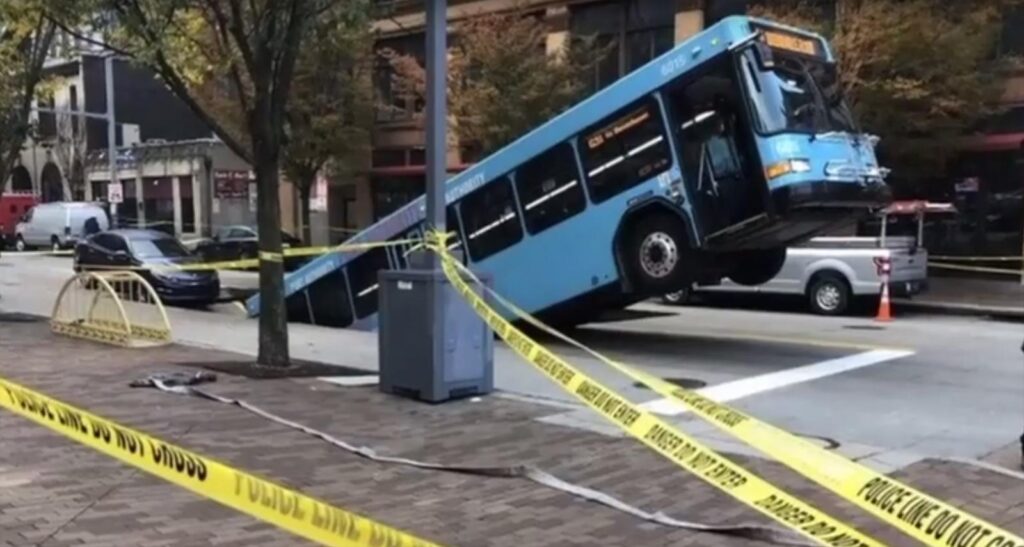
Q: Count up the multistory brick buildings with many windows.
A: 1